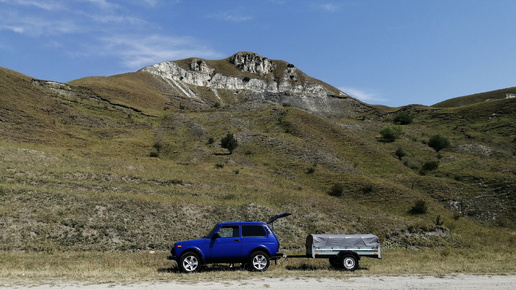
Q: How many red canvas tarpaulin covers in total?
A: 0